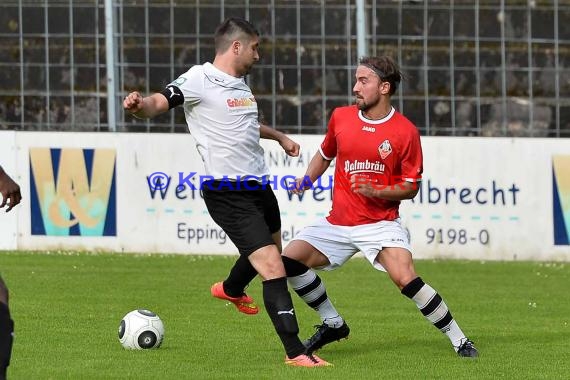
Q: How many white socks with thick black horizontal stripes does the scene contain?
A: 2